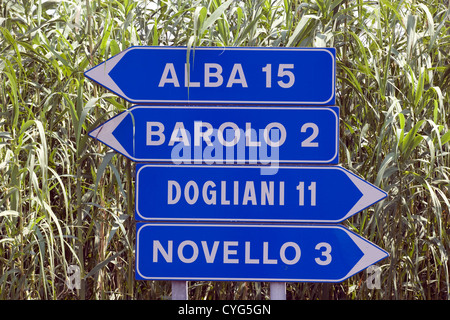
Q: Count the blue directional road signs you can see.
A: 4